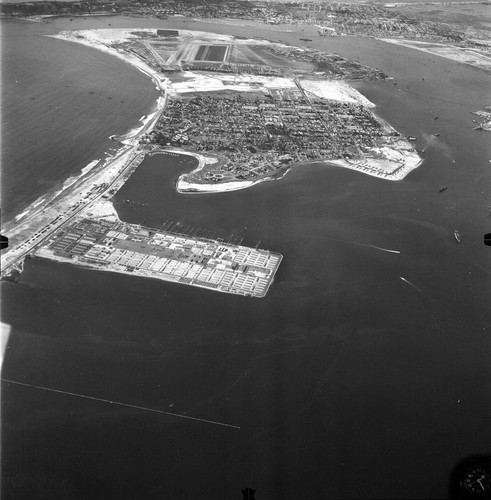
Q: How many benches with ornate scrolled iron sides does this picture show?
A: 0